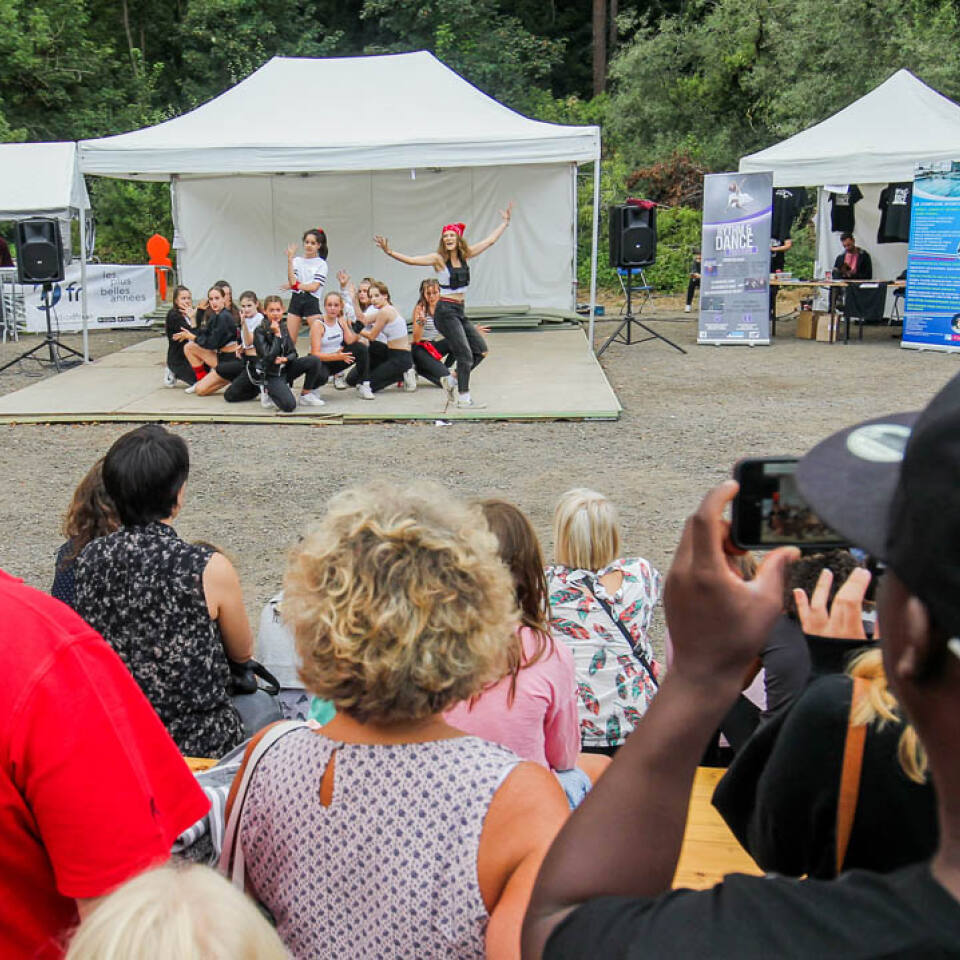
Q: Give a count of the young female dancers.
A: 11